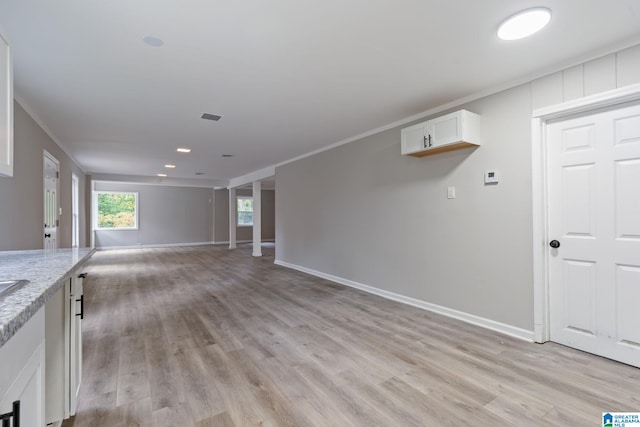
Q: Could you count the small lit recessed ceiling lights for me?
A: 3